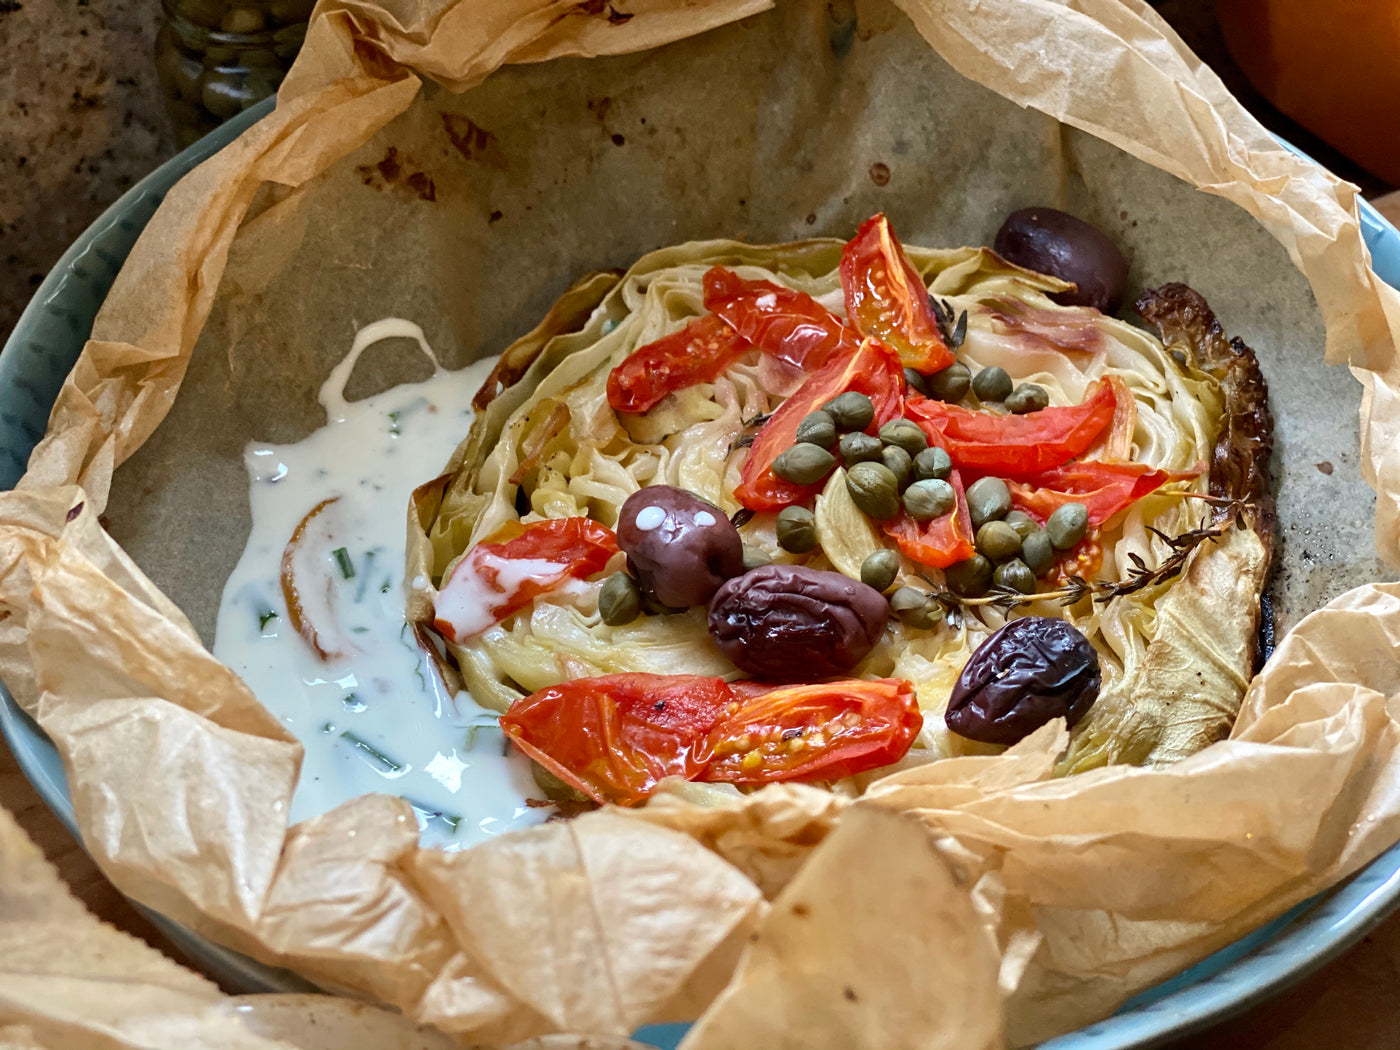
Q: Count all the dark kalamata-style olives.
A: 4